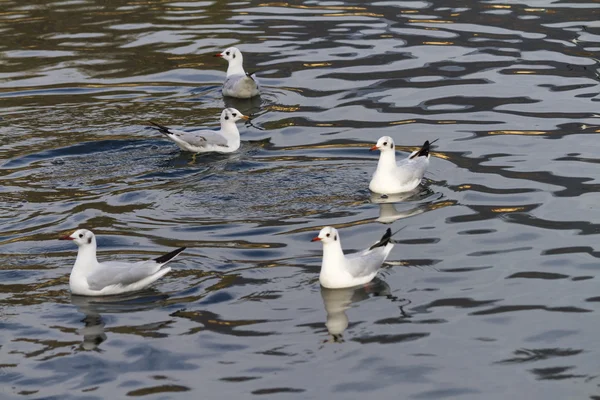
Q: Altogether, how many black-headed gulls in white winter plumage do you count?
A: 5